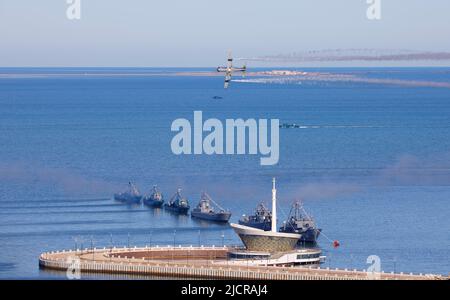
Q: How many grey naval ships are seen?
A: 6